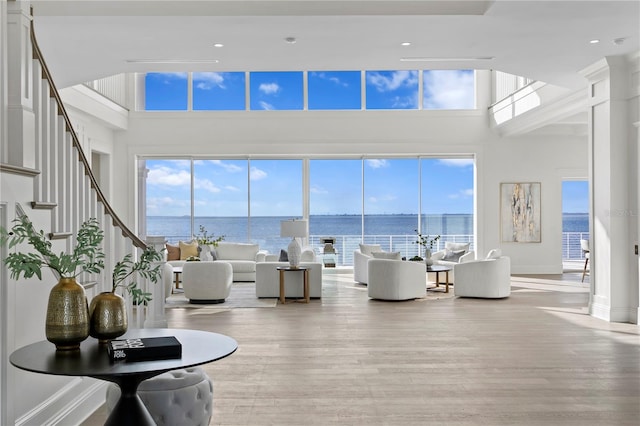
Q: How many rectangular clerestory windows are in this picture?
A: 6